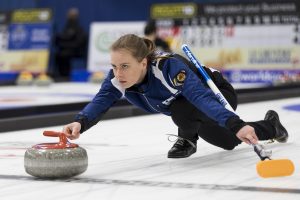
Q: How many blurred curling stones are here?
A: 3